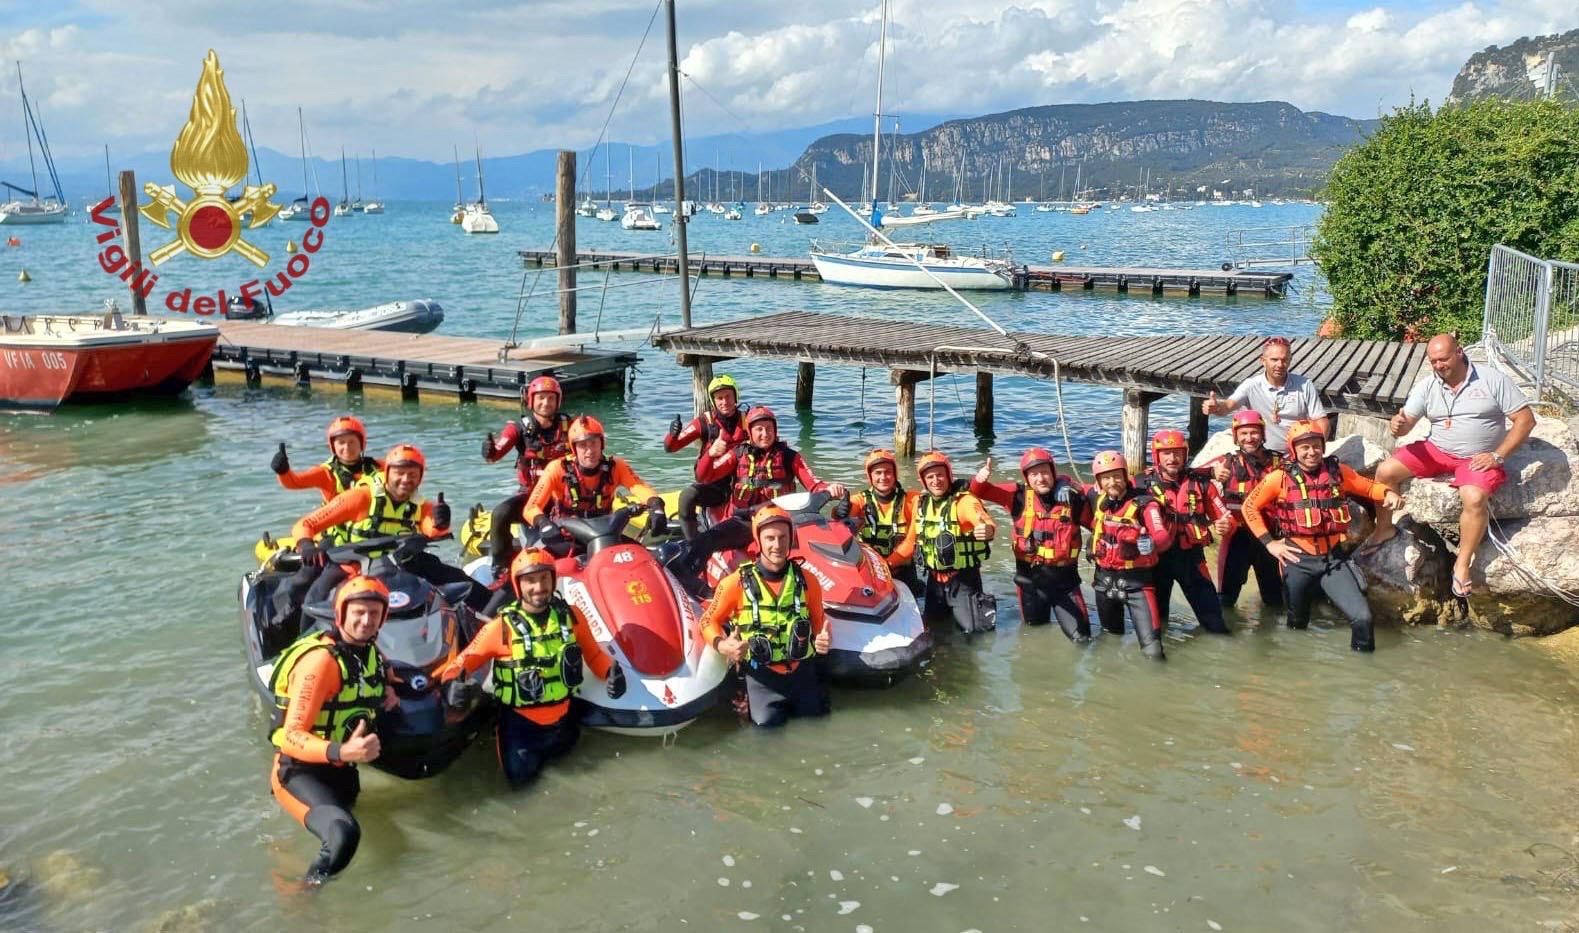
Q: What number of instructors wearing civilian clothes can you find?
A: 2